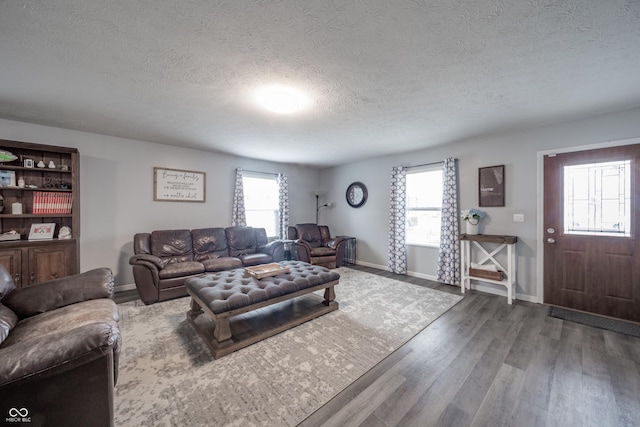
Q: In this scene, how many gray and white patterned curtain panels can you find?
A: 4